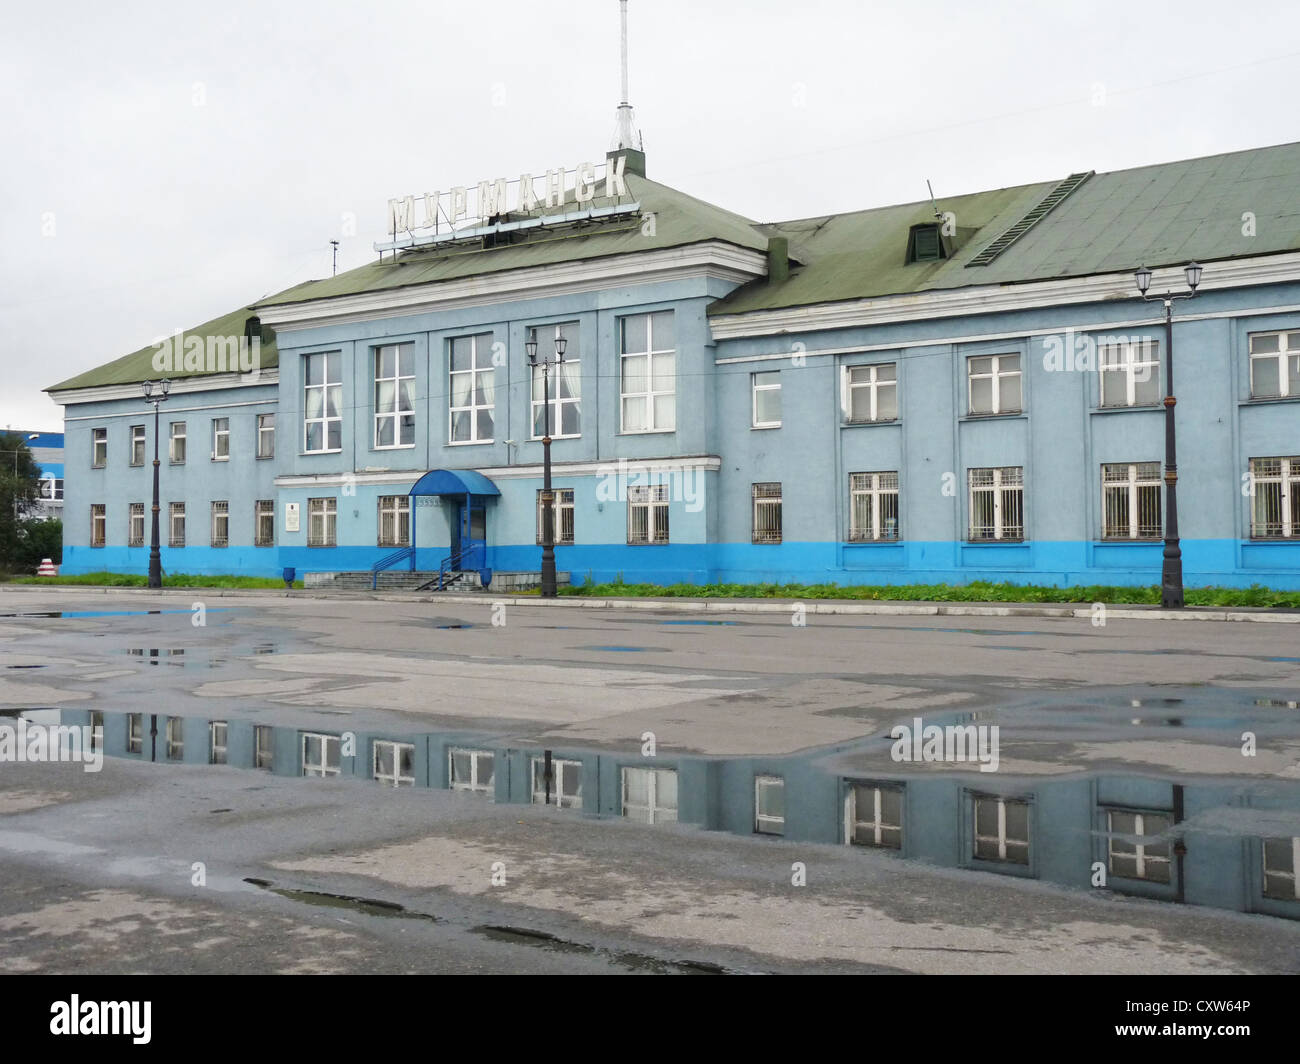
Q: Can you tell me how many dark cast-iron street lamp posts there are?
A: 3